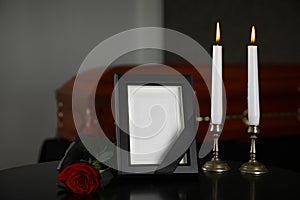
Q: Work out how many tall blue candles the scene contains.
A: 0